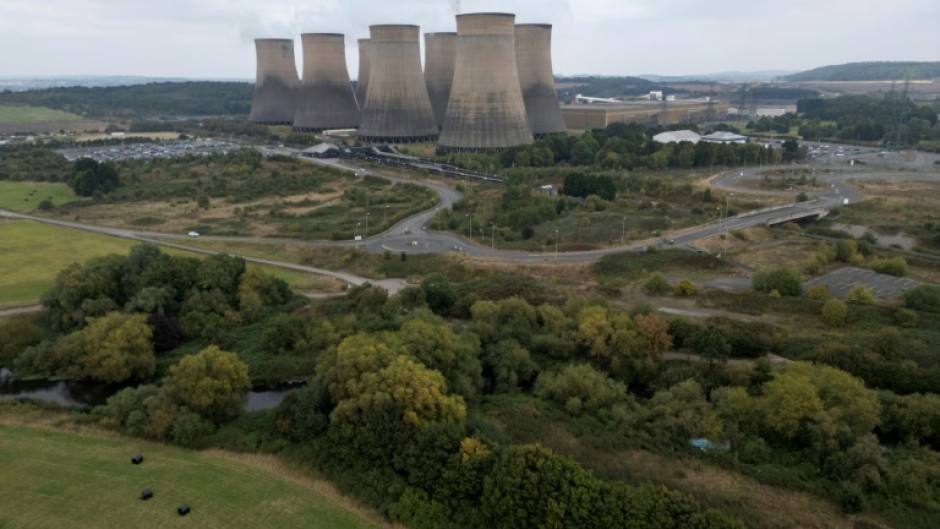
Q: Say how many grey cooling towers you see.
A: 7